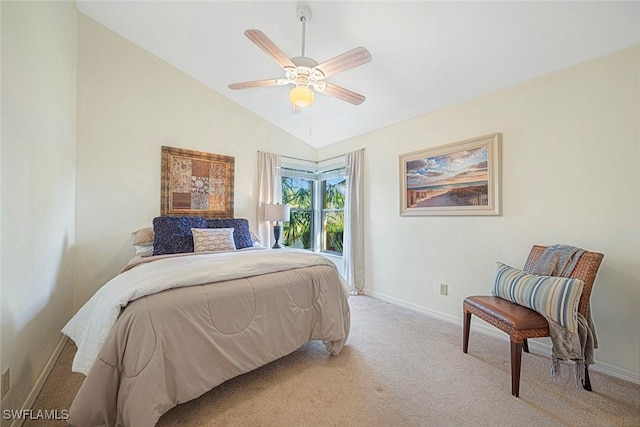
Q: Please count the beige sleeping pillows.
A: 2